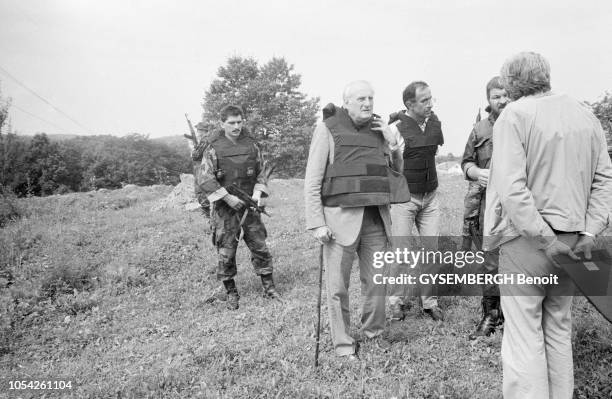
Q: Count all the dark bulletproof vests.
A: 3